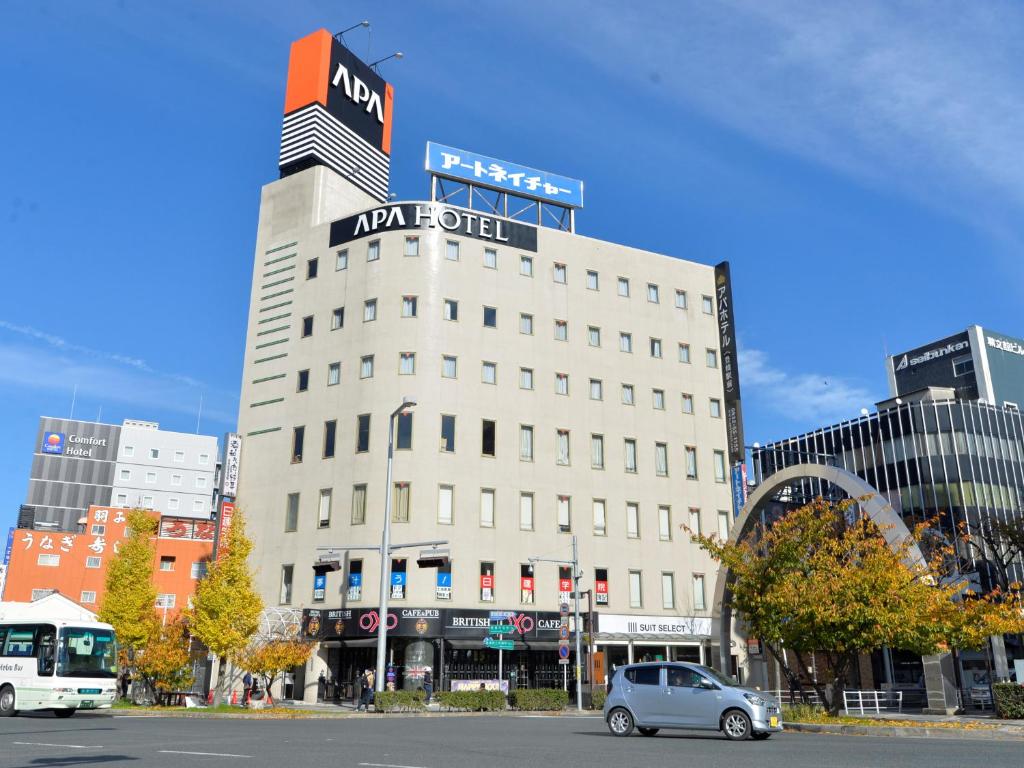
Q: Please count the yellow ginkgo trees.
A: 2